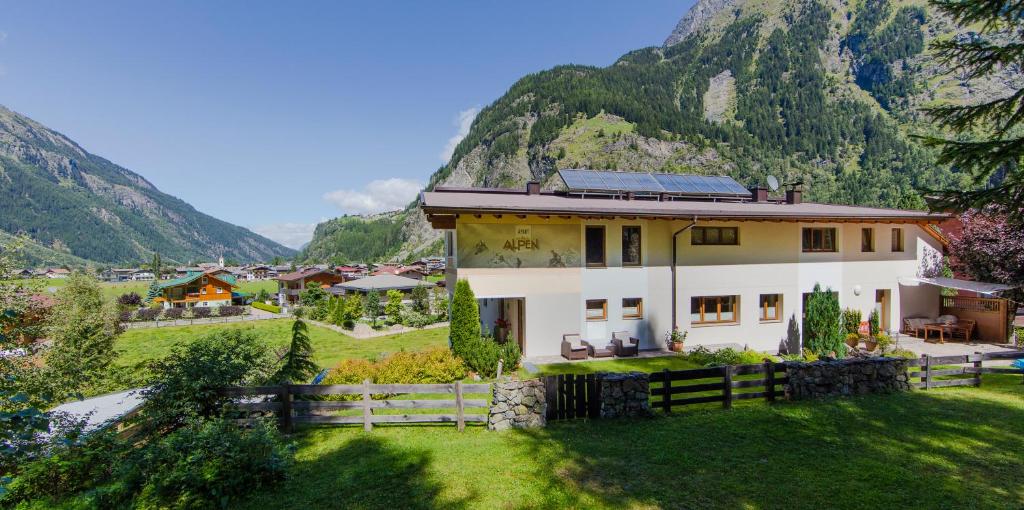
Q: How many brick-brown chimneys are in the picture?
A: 3